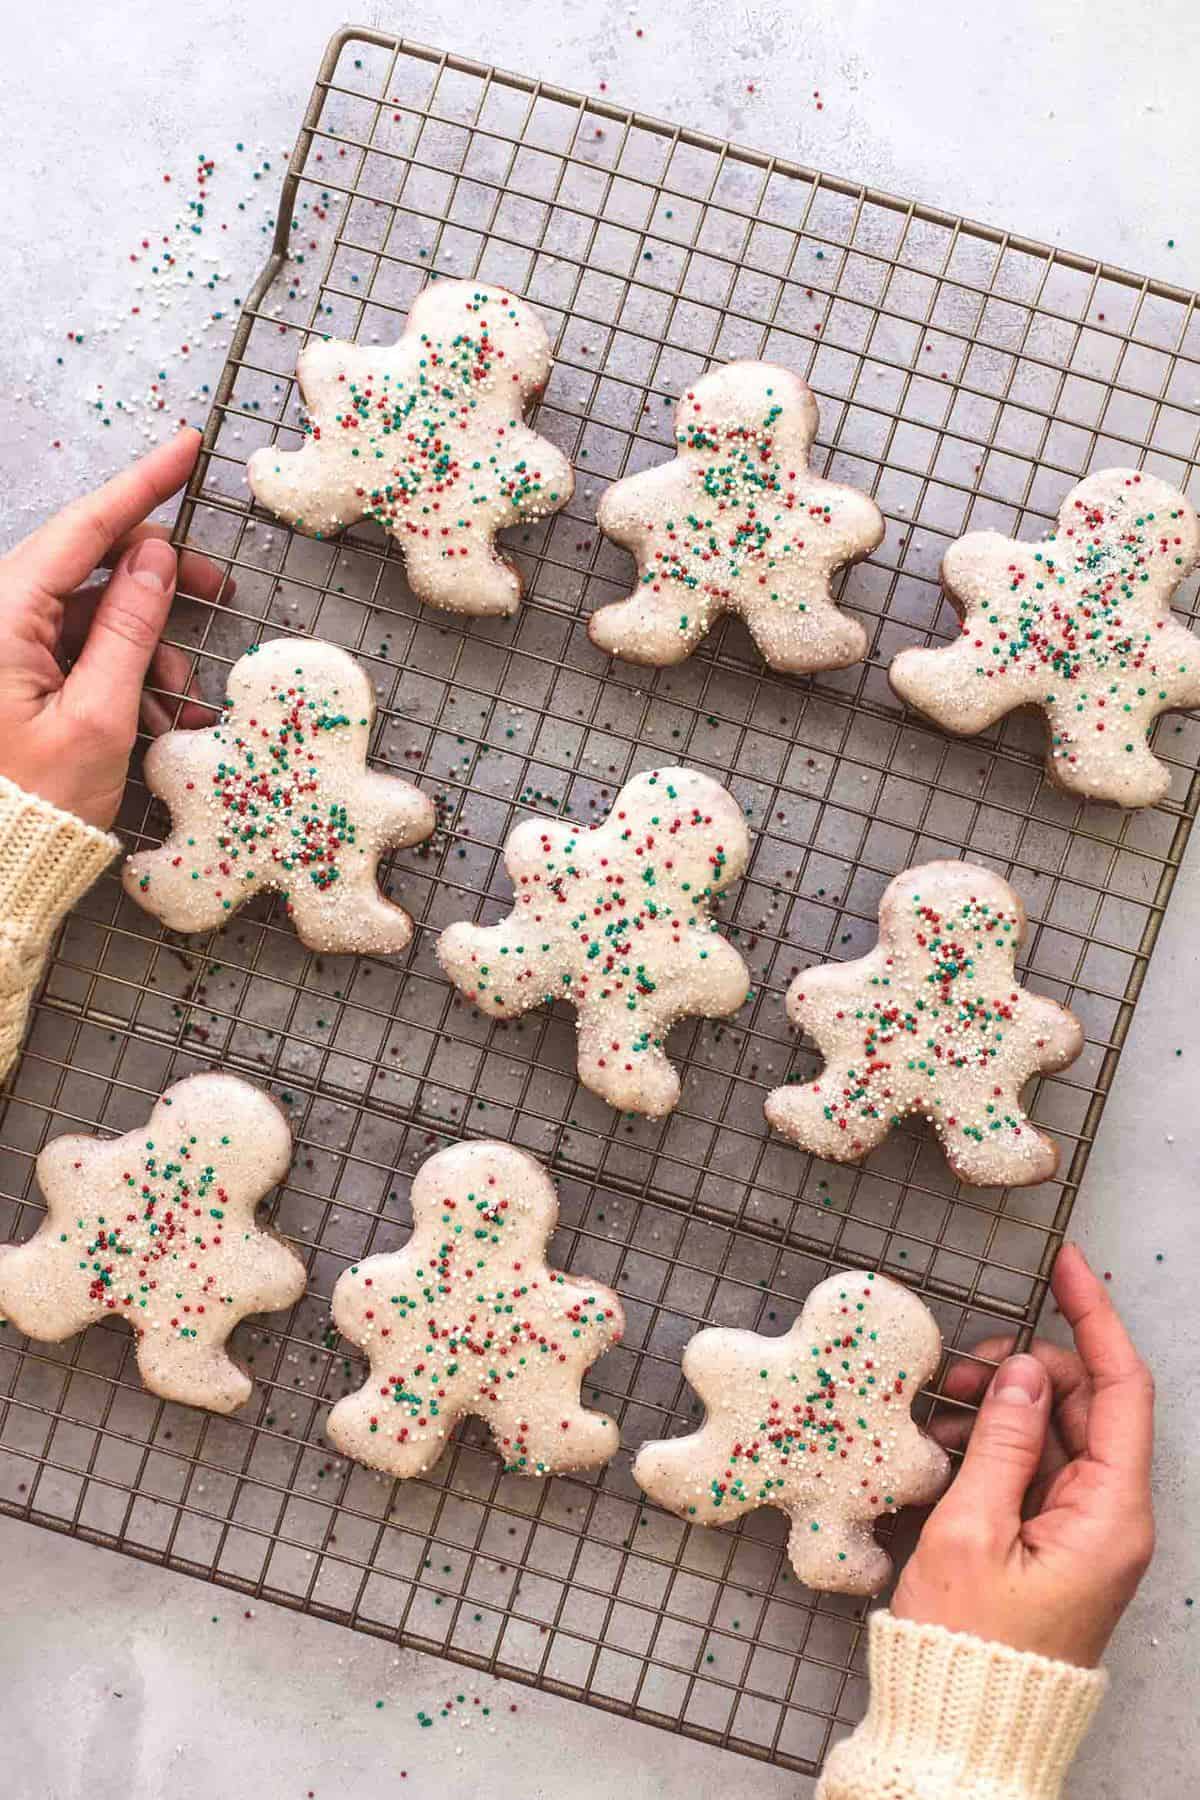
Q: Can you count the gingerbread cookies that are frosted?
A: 9